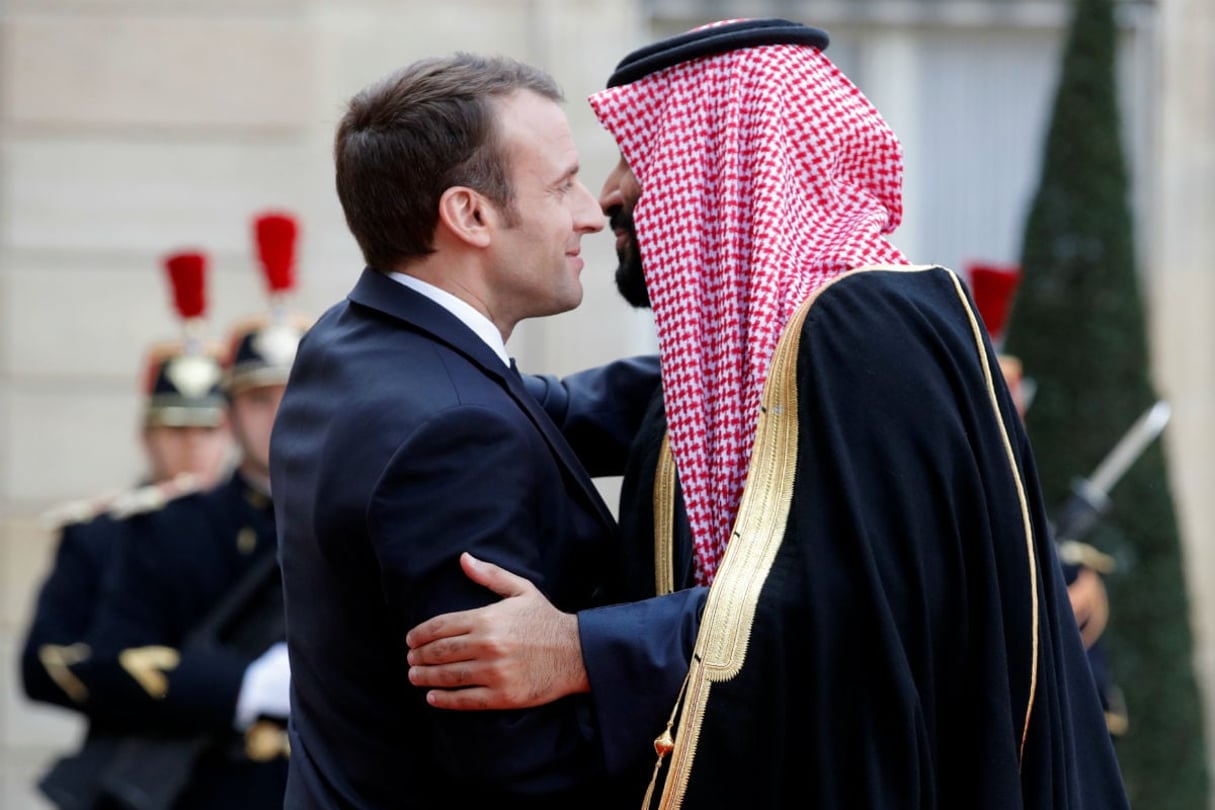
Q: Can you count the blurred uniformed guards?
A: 3